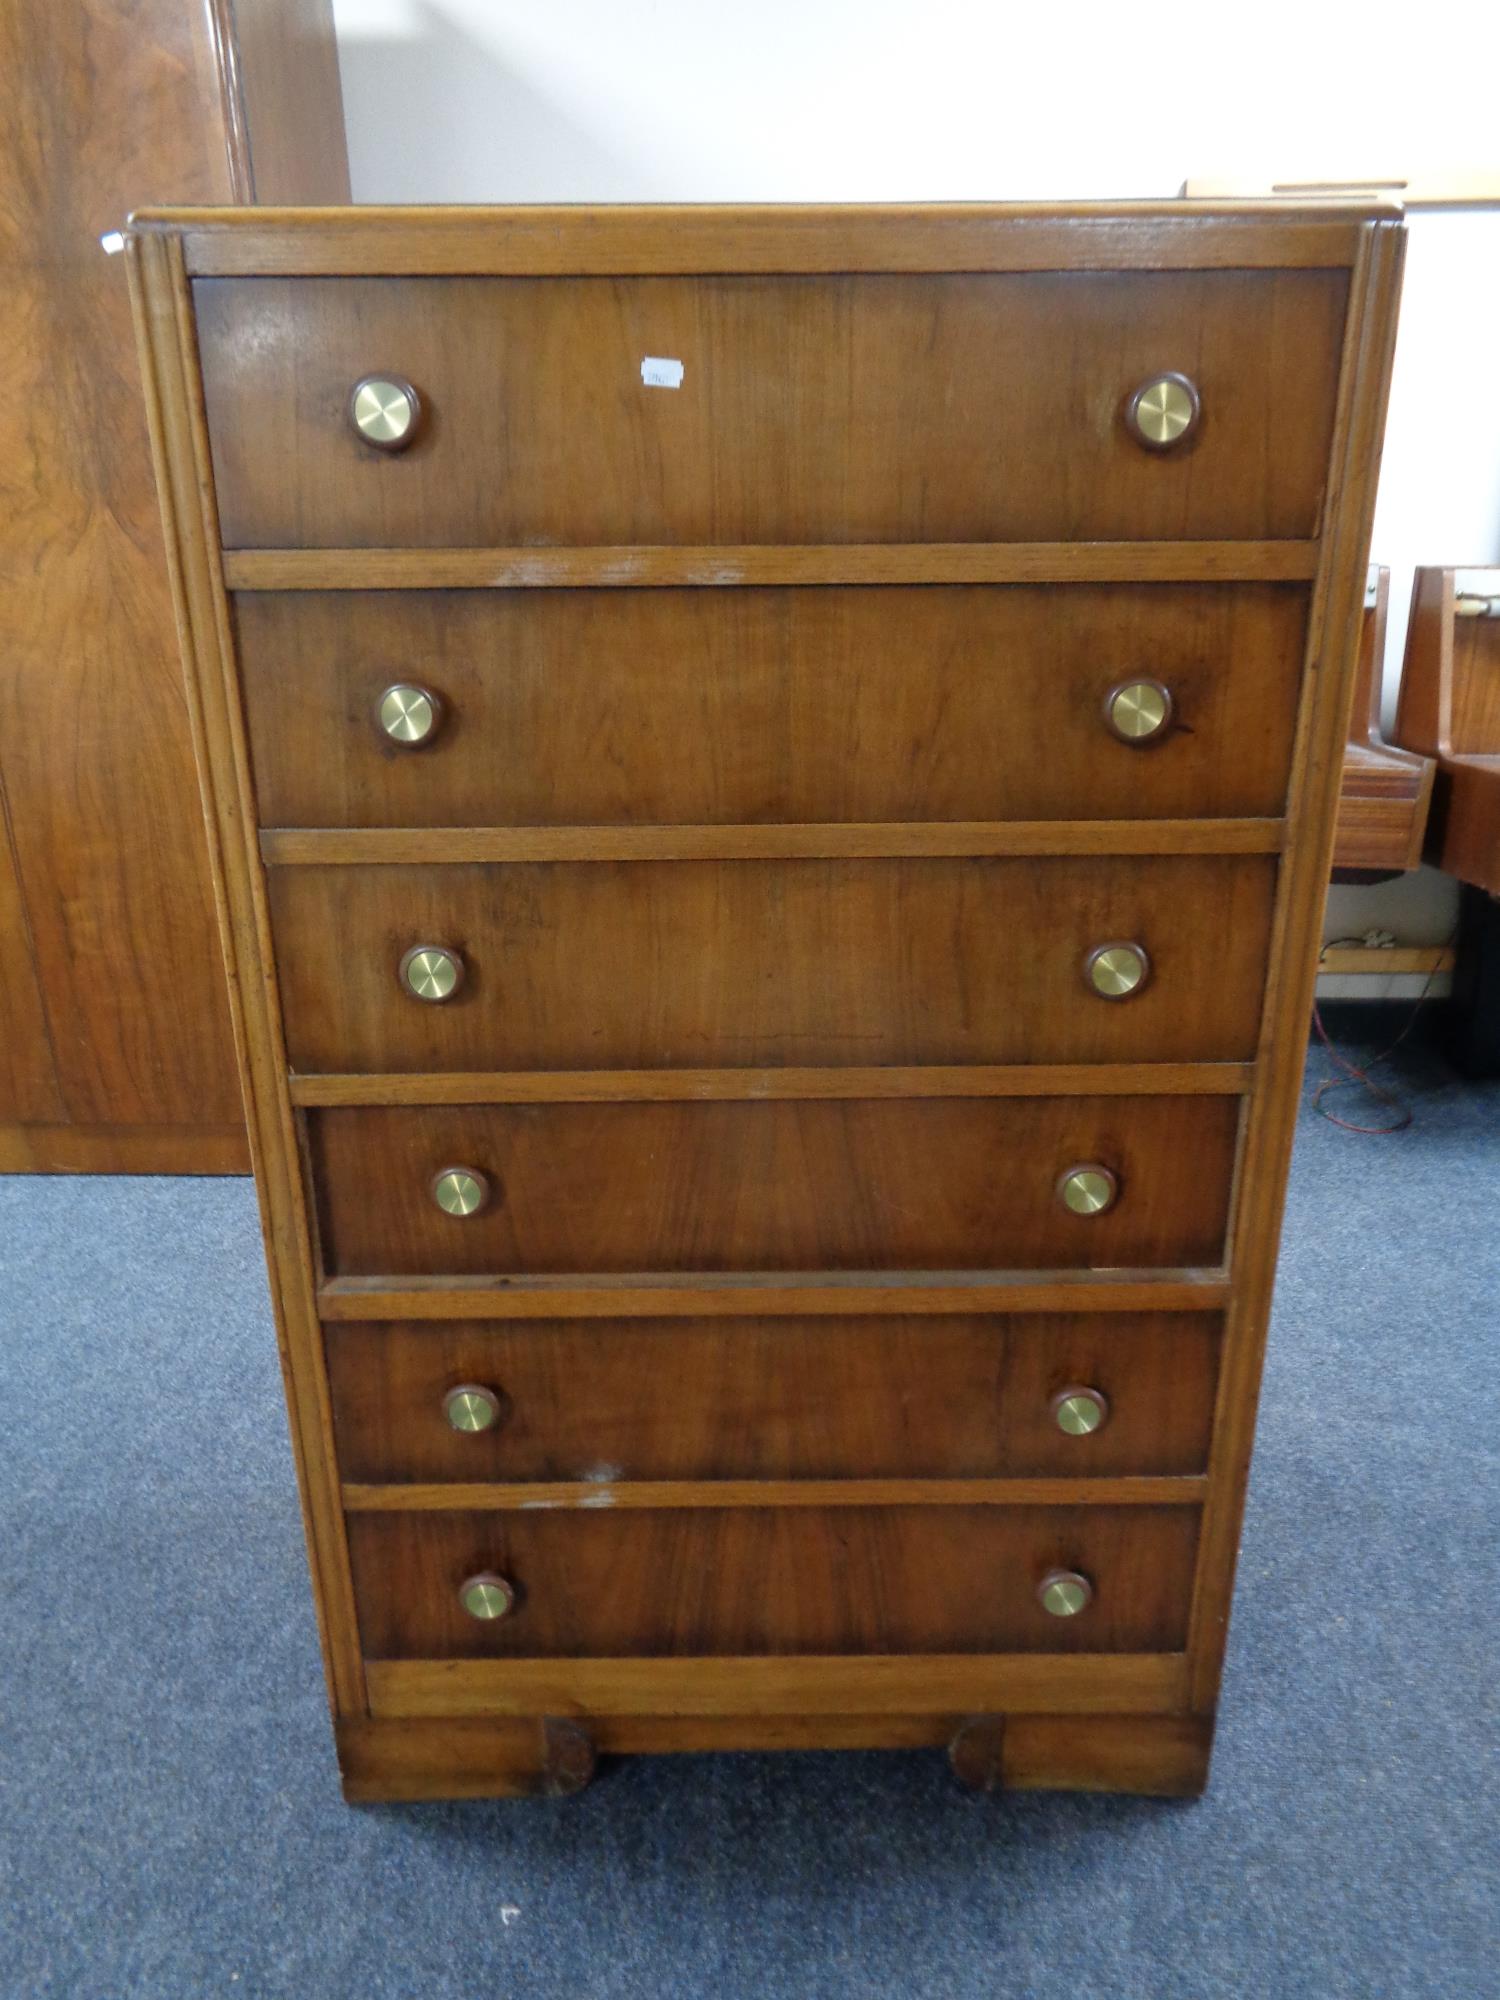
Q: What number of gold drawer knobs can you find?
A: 12